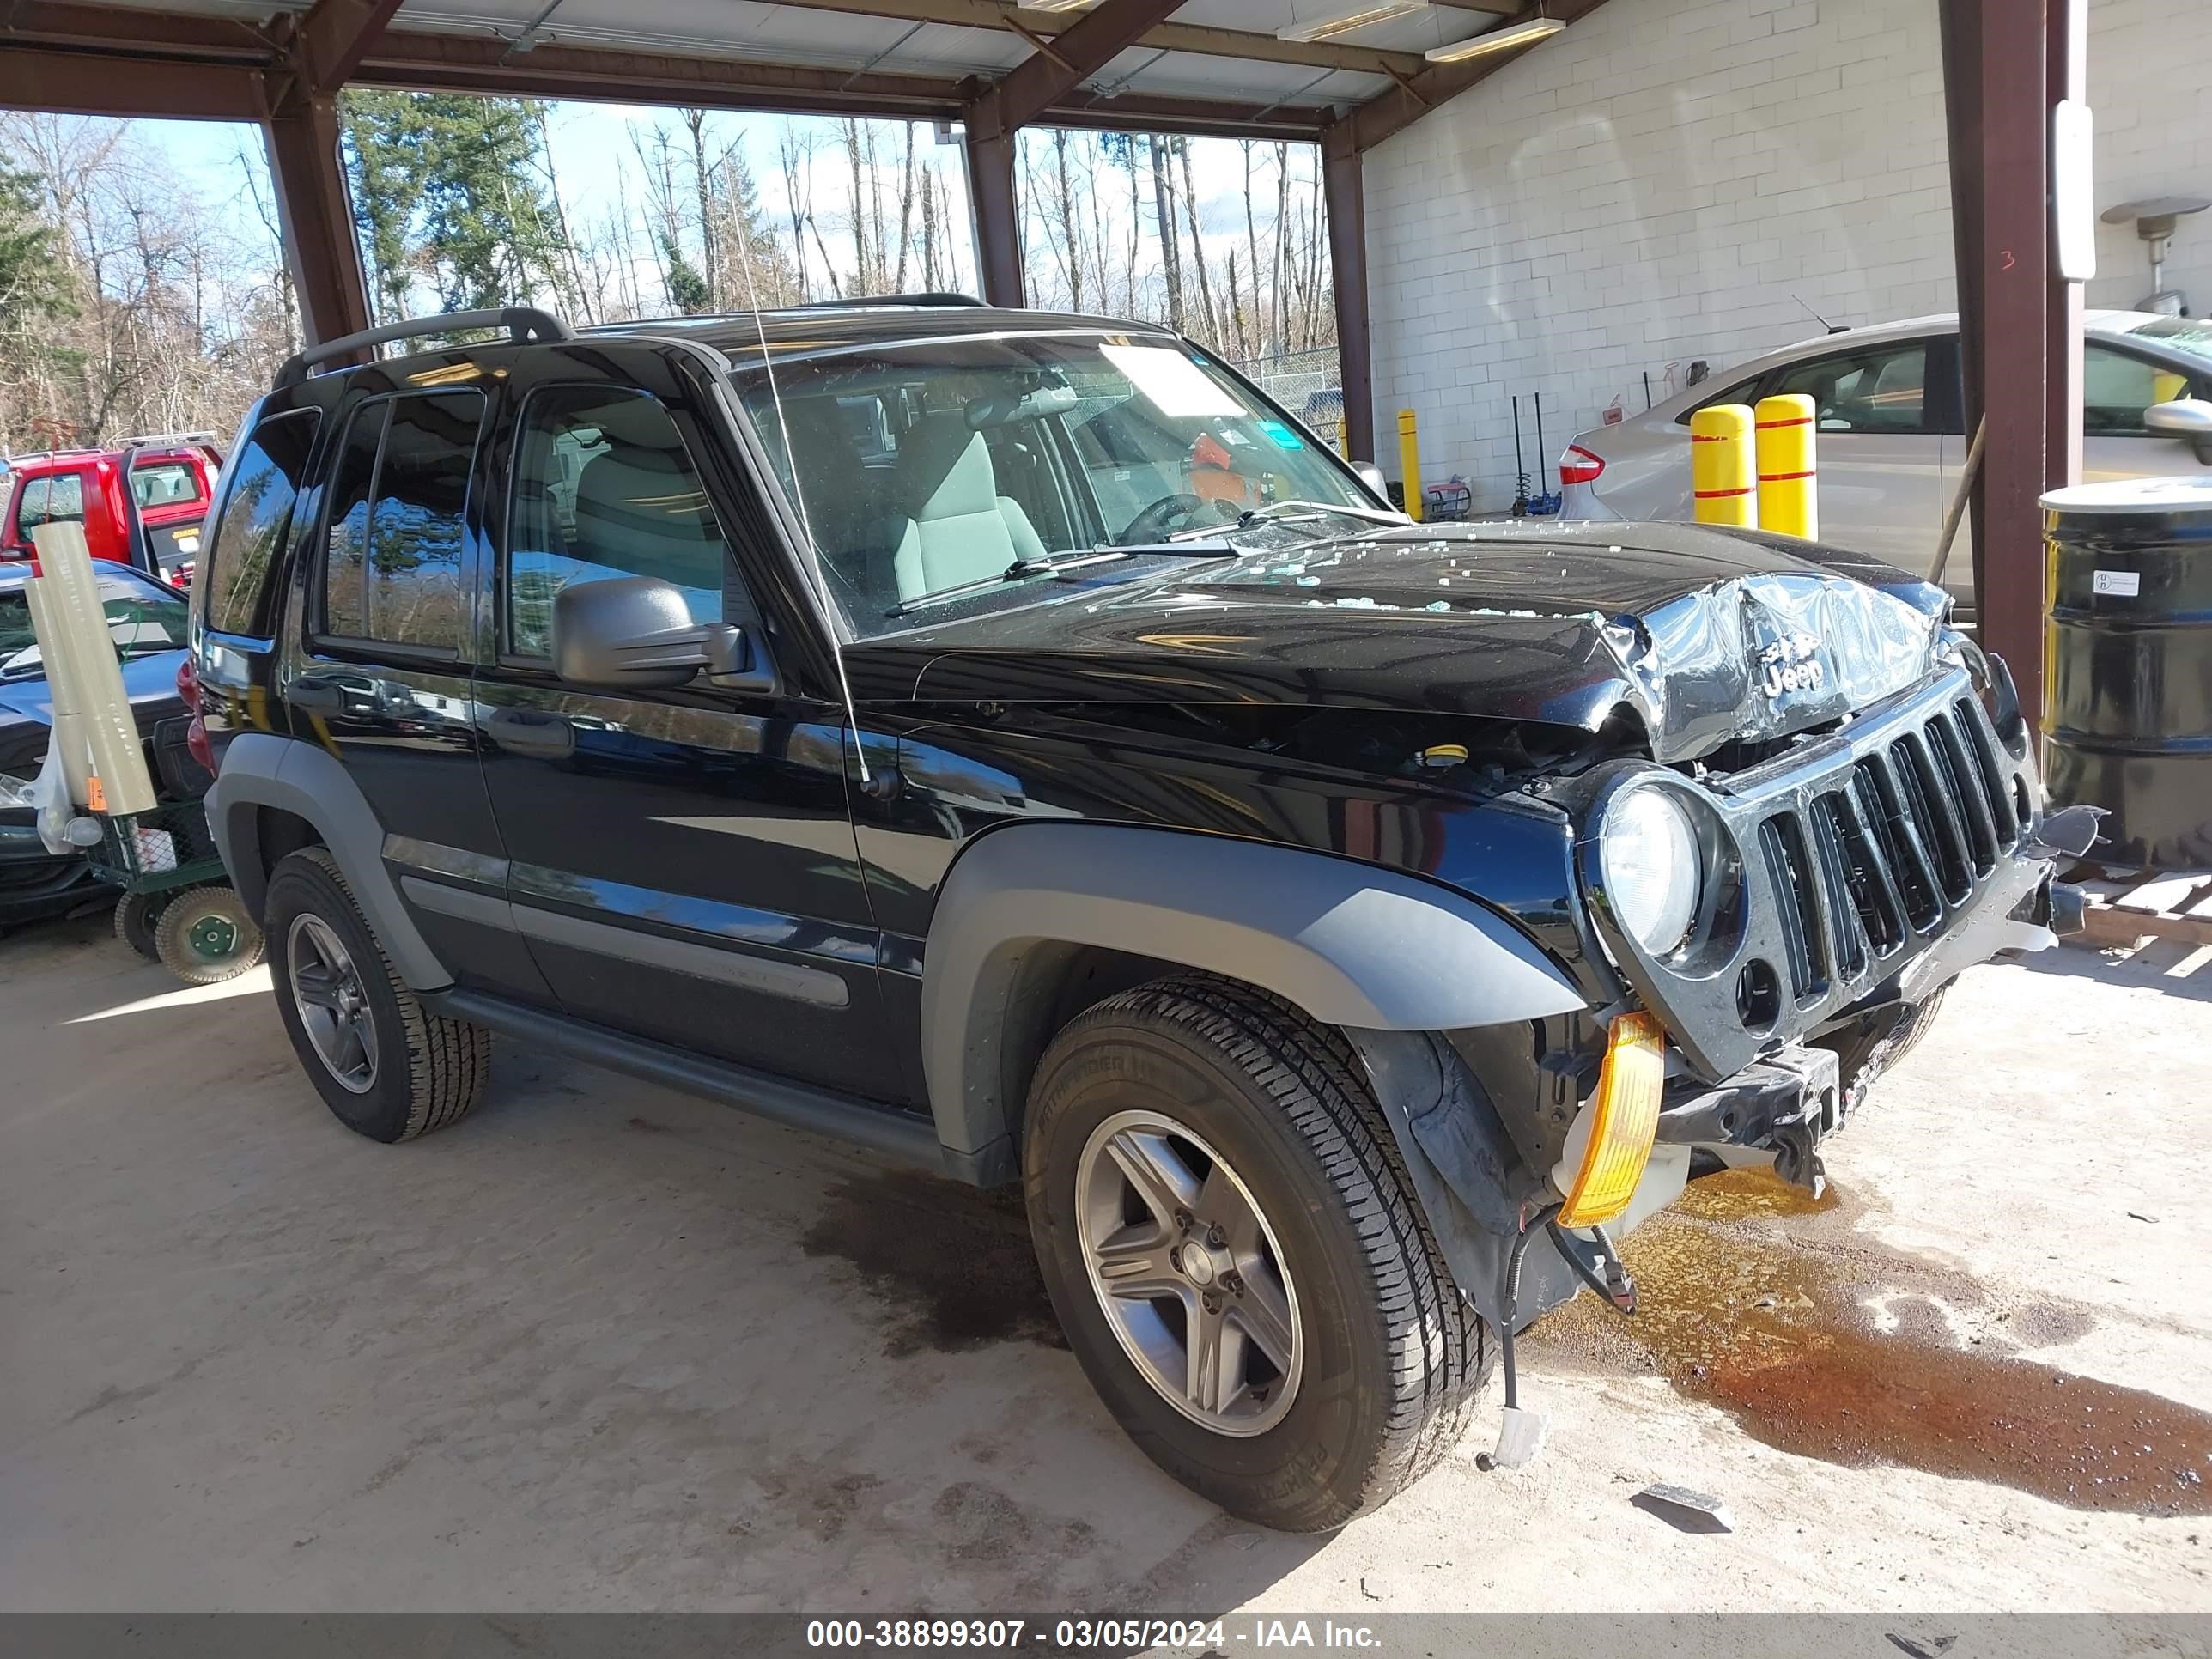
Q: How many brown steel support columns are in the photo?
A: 4